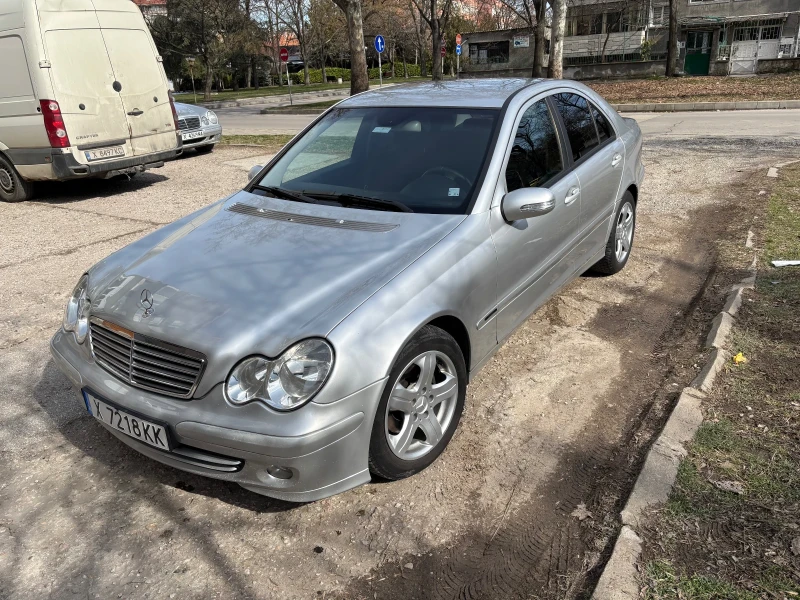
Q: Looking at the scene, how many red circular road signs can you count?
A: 3